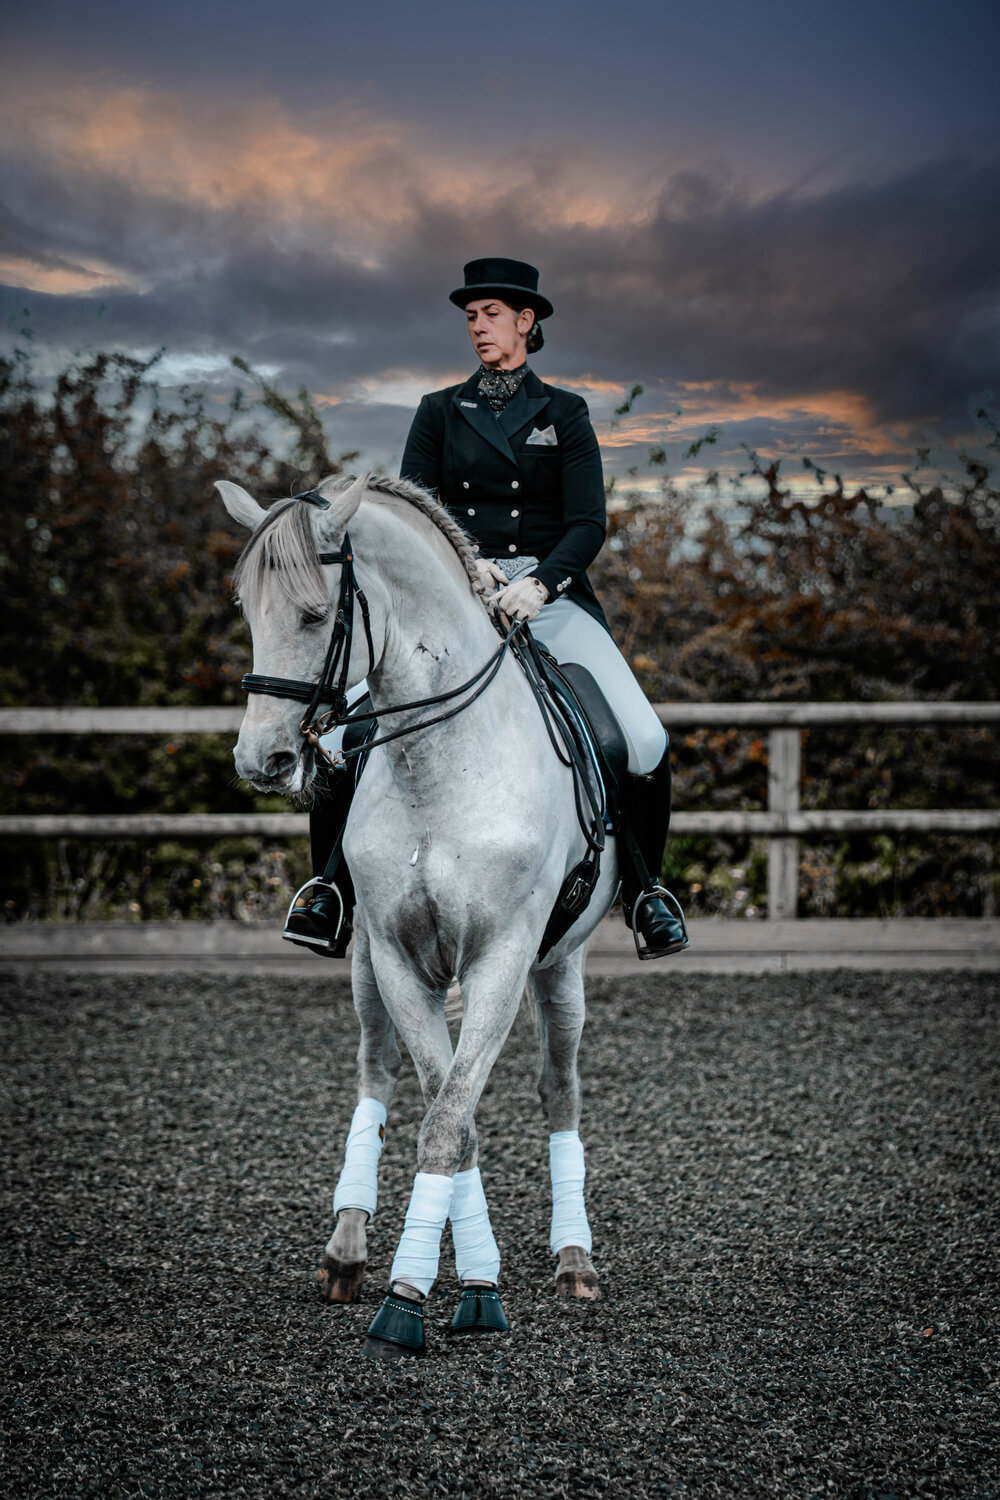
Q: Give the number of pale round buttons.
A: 9